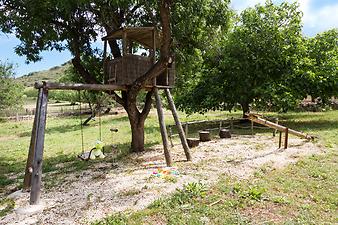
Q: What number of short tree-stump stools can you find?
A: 3